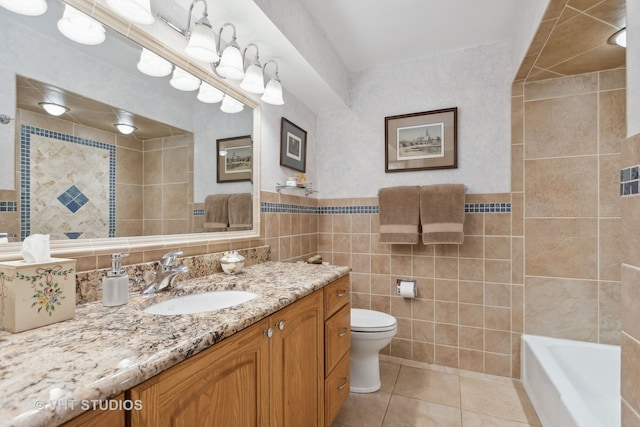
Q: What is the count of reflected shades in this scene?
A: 6